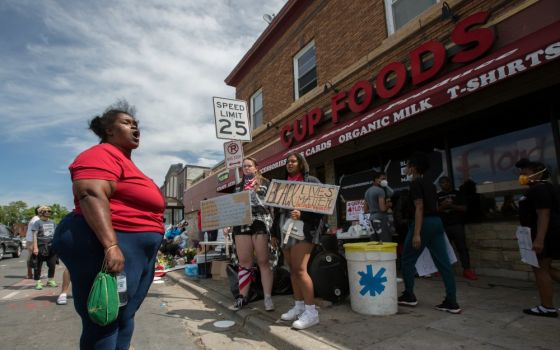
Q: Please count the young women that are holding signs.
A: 2